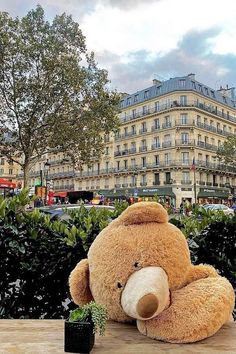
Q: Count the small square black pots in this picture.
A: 1